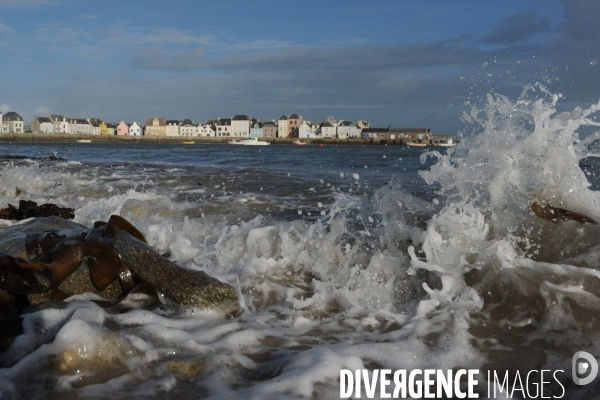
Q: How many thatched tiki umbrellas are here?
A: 0